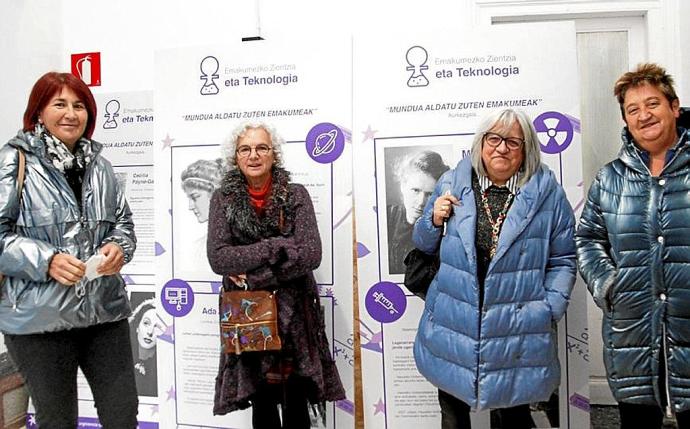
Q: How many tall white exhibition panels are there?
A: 3